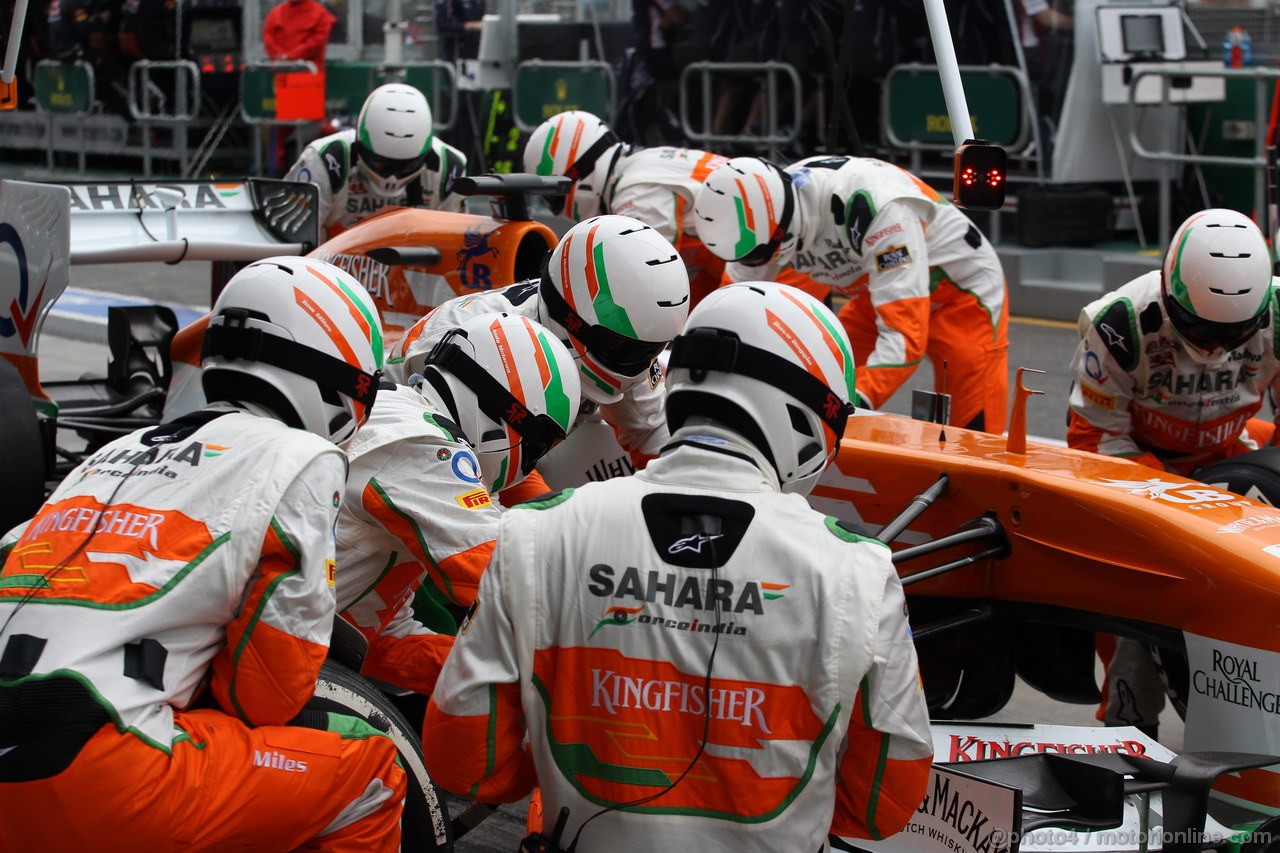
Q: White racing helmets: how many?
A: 8